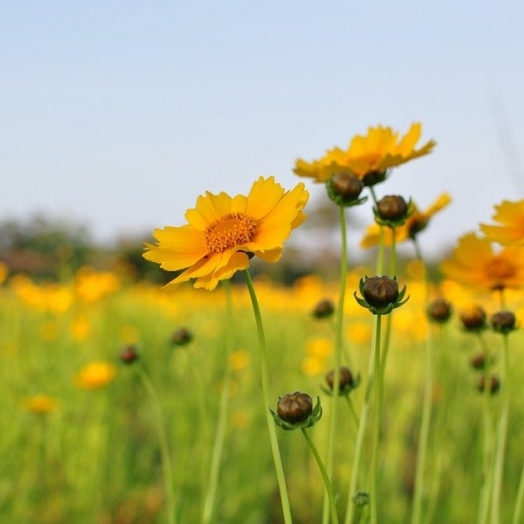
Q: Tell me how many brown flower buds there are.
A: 13